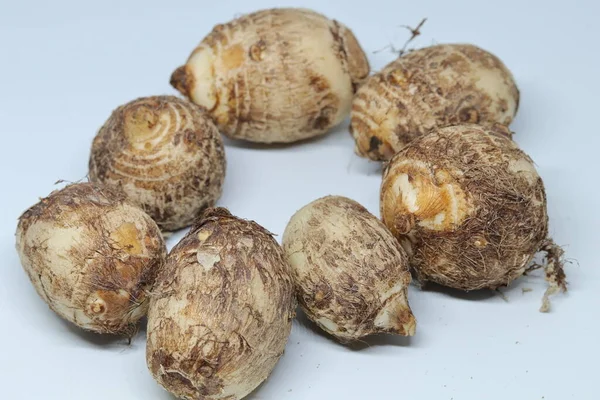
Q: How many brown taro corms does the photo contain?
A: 7